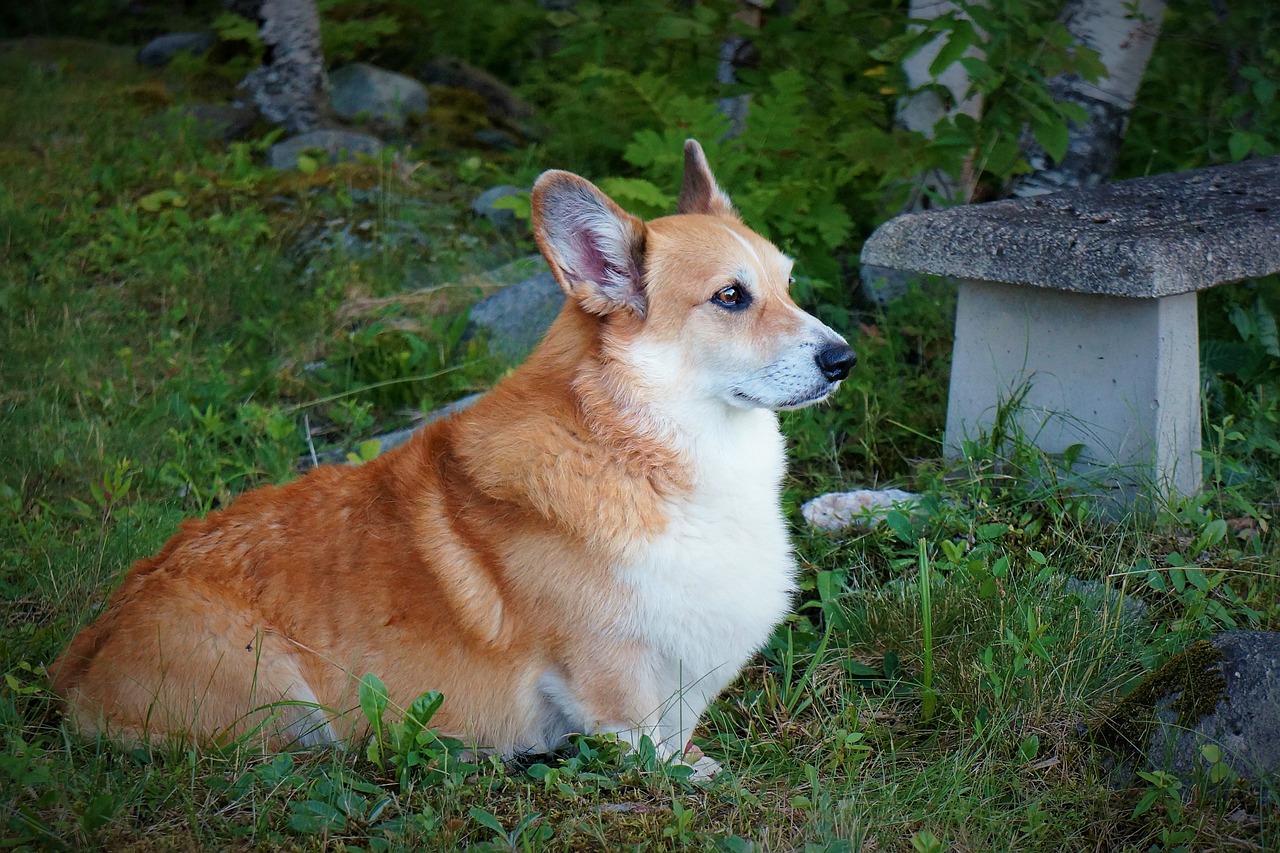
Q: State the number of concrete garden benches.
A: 1